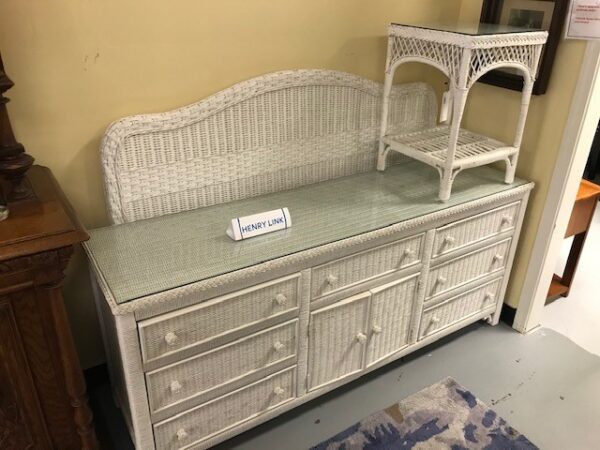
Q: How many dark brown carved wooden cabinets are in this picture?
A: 1